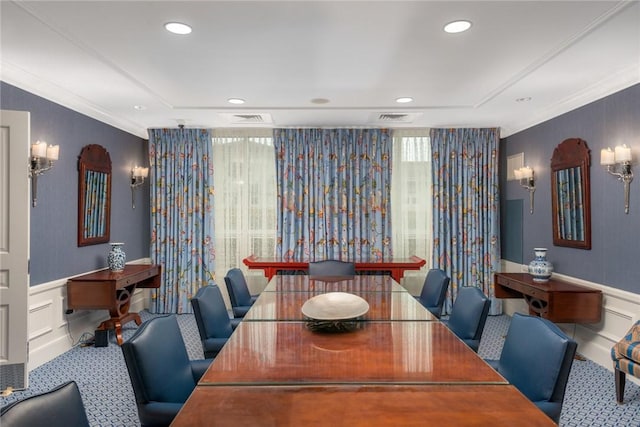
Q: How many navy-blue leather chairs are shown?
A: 8